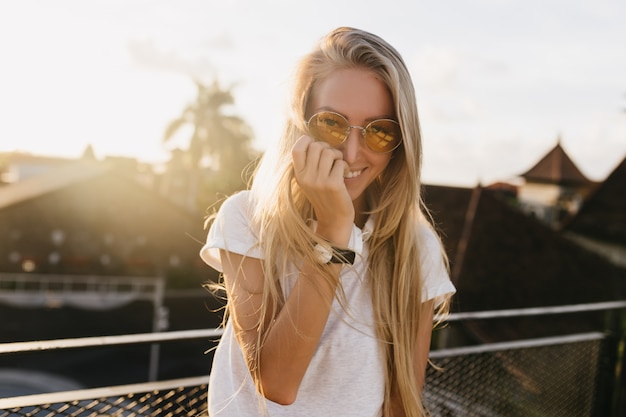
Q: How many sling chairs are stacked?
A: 0